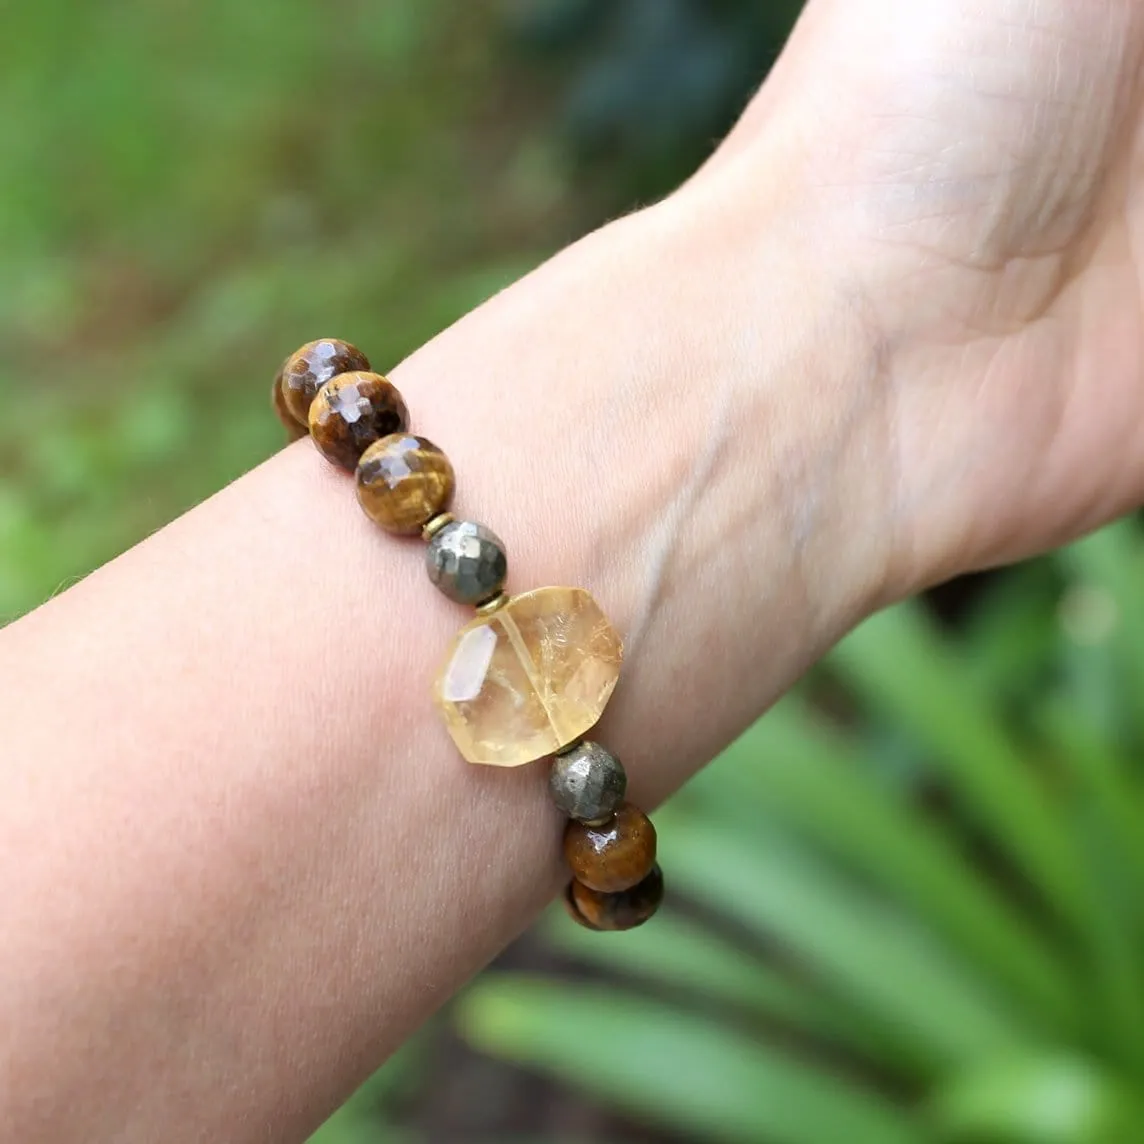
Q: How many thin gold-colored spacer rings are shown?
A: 4